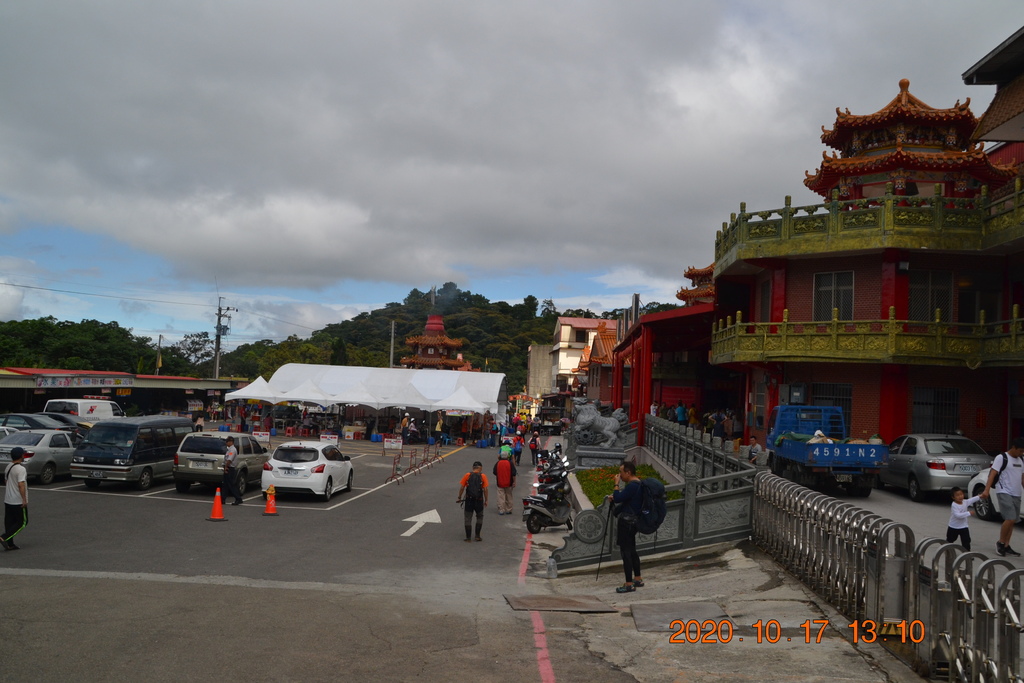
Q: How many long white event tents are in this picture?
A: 1